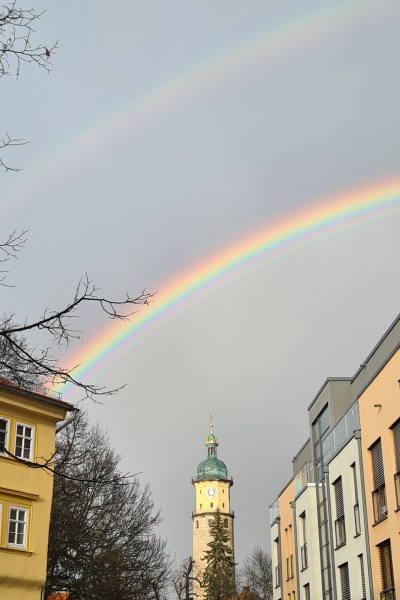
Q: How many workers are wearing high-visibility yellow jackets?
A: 0